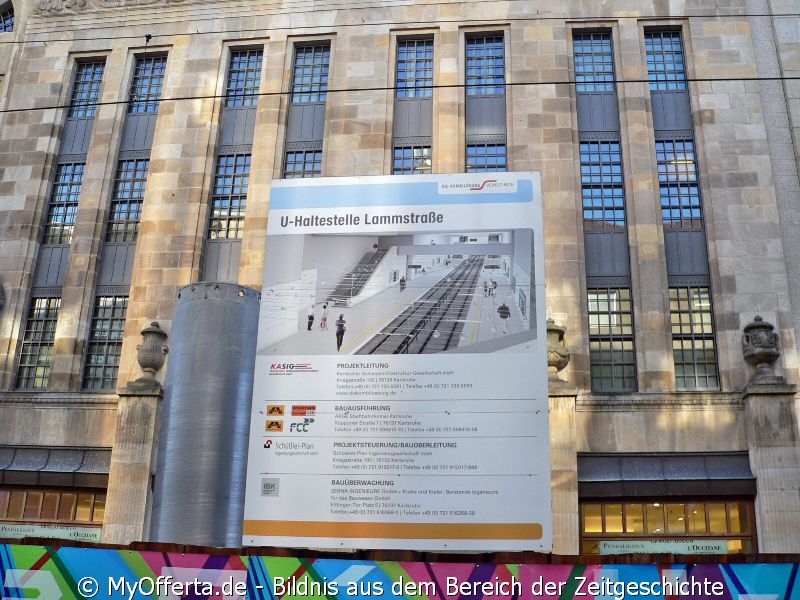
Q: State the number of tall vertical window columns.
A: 8